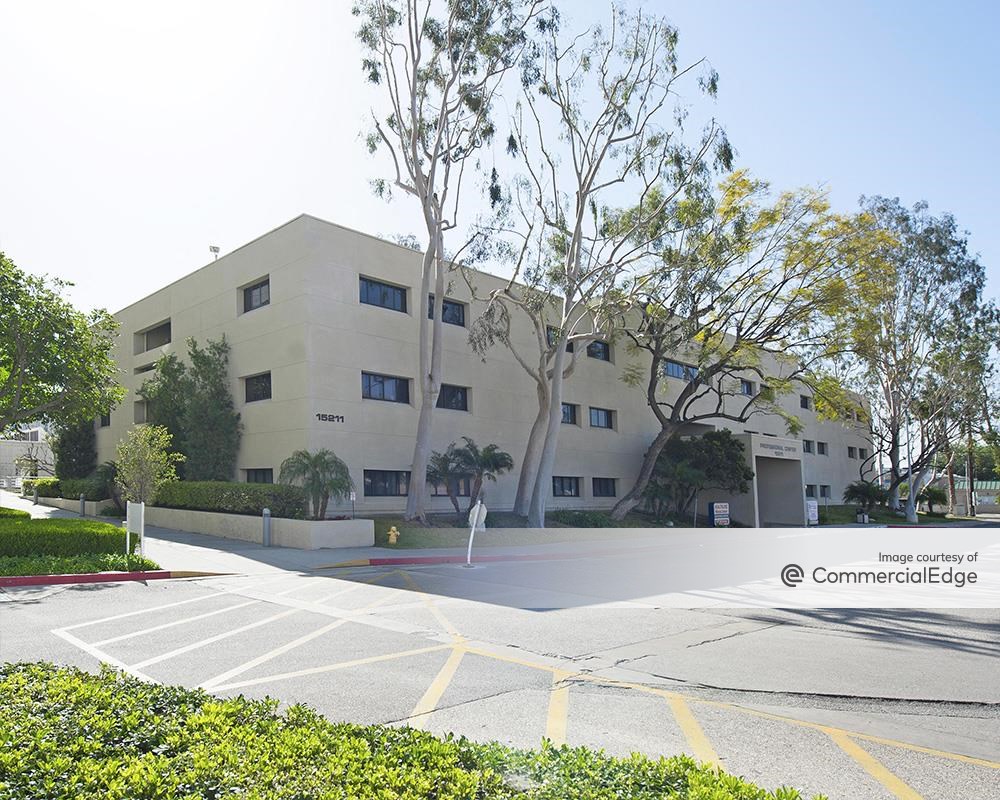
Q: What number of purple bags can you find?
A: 0